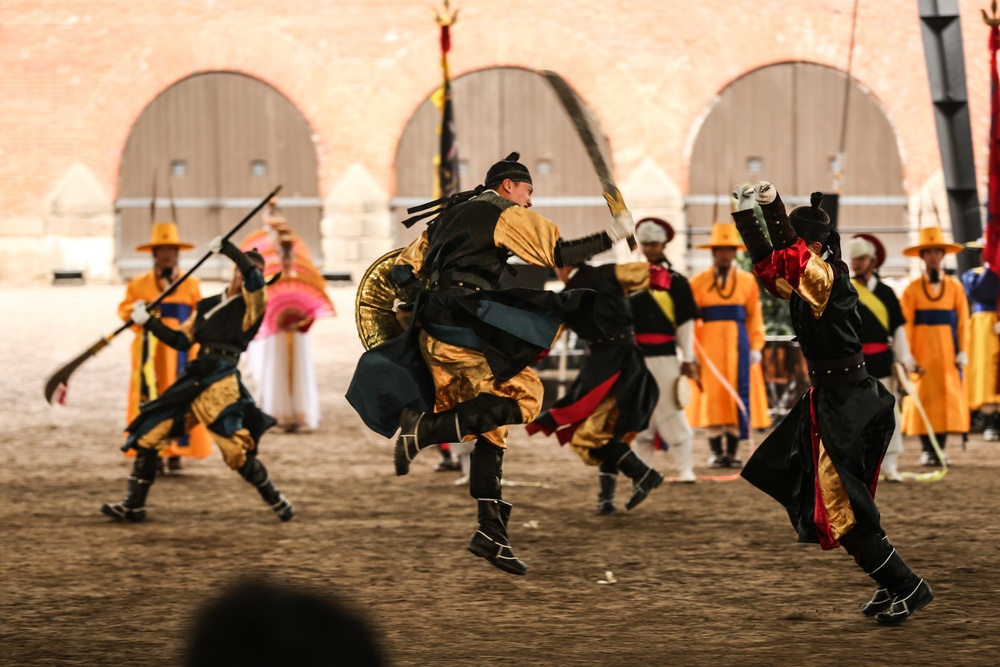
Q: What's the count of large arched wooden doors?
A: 3